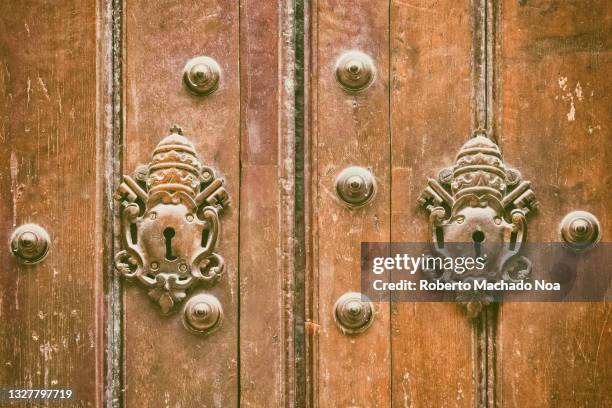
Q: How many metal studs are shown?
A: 7